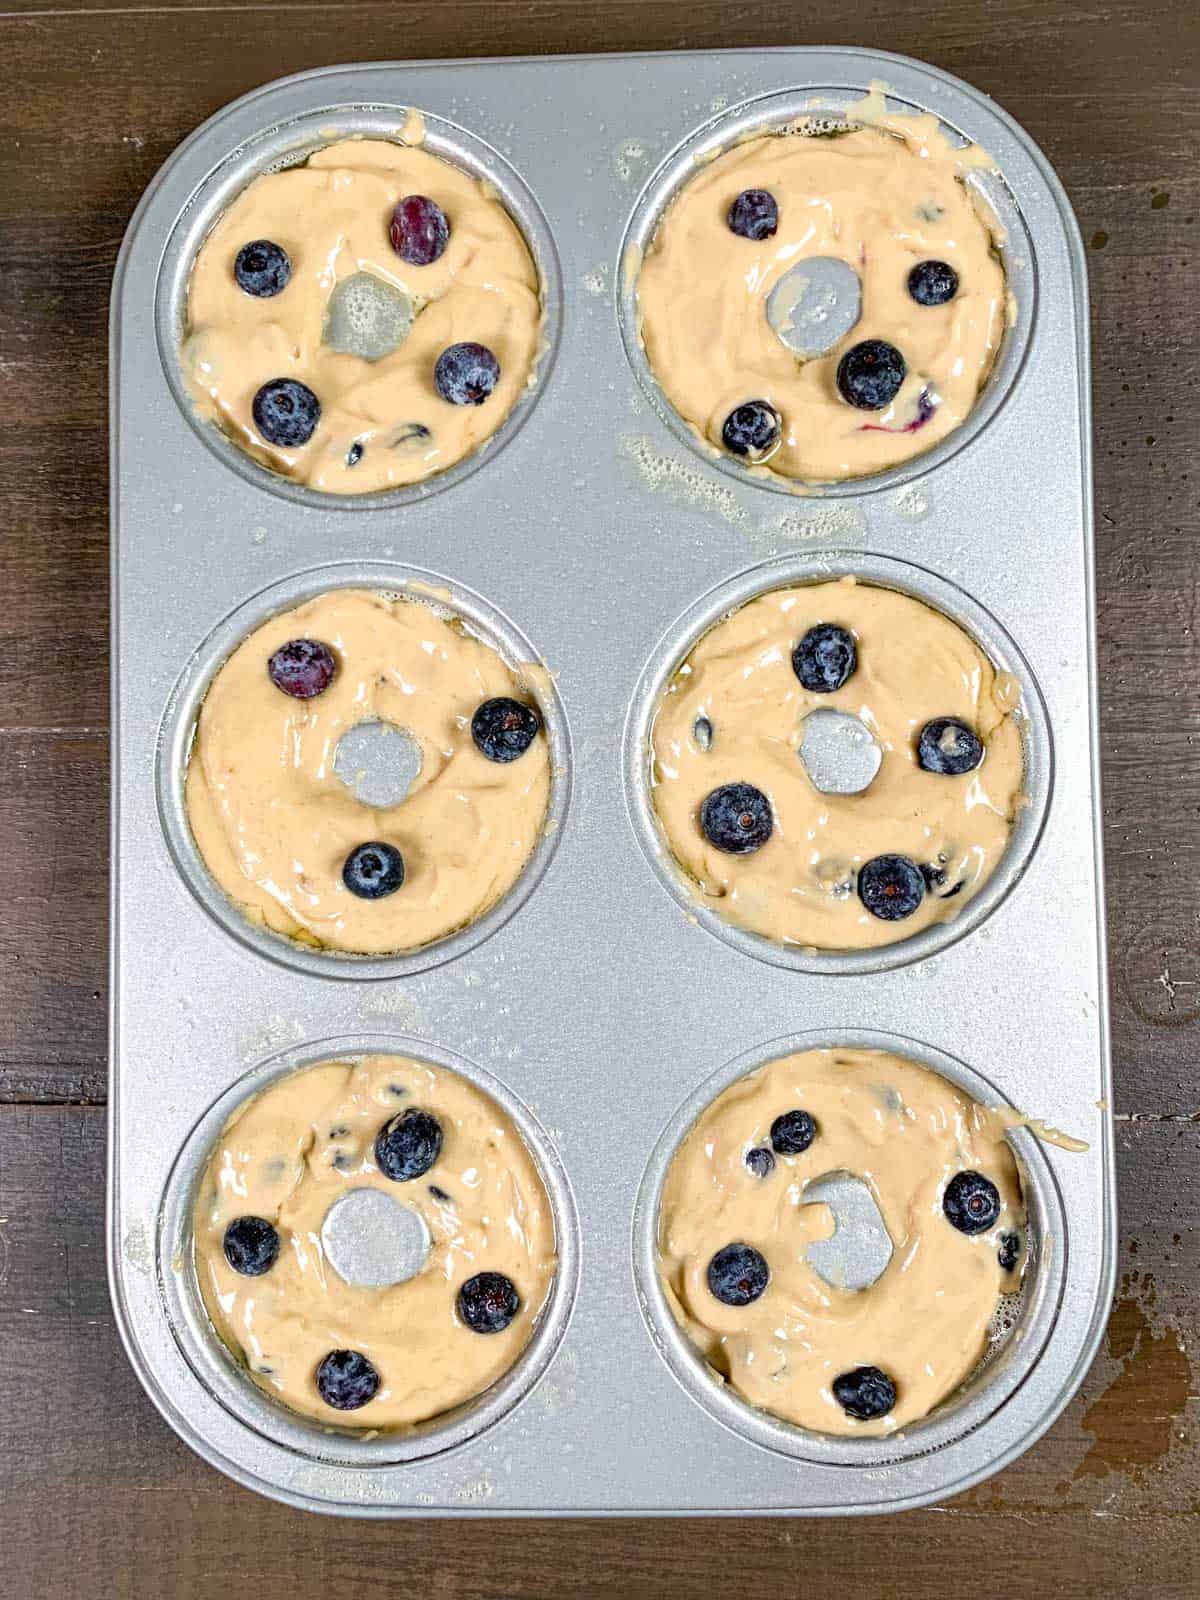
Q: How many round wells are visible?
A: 6